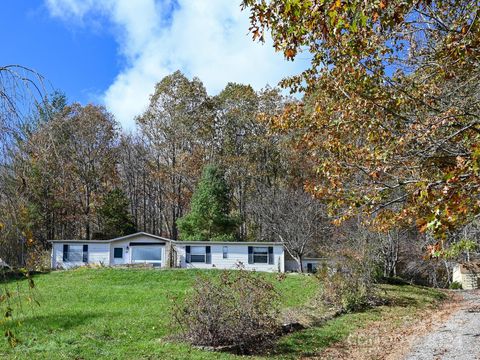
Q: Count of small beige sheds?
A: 1